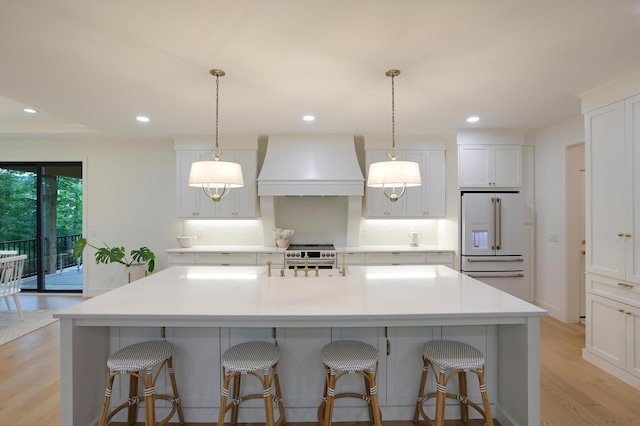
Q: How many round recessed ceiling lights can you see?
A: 4